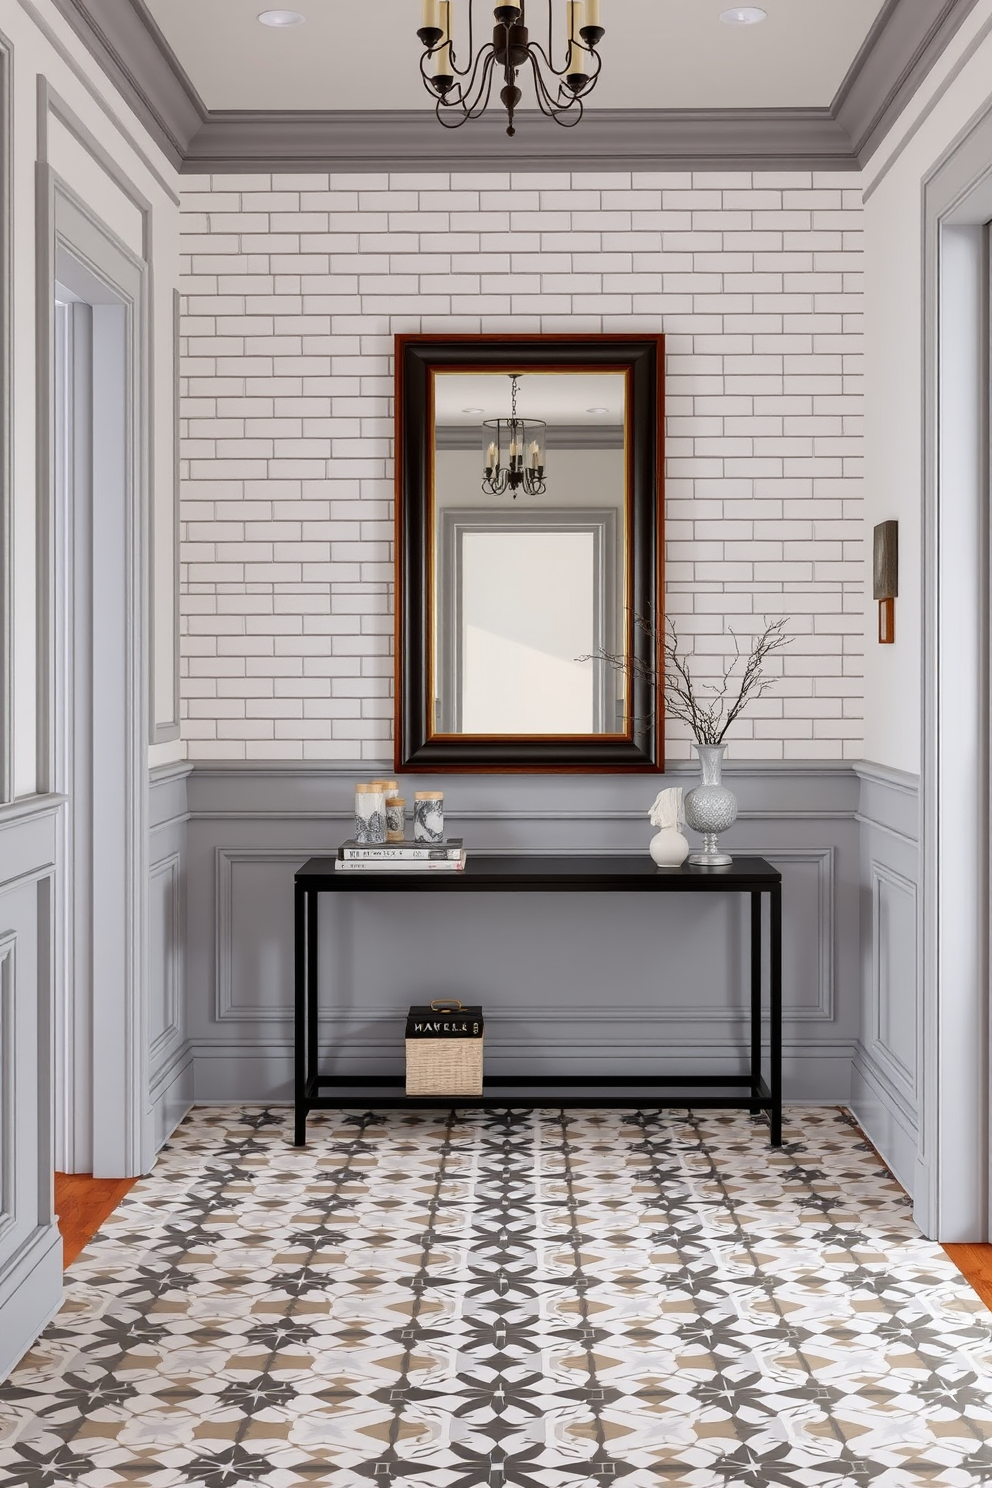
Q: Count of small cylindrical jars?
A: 4